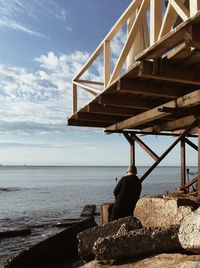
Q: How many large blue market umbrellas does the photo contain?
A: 0